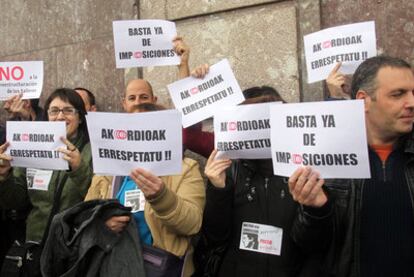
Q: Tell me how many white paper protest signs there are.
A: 8